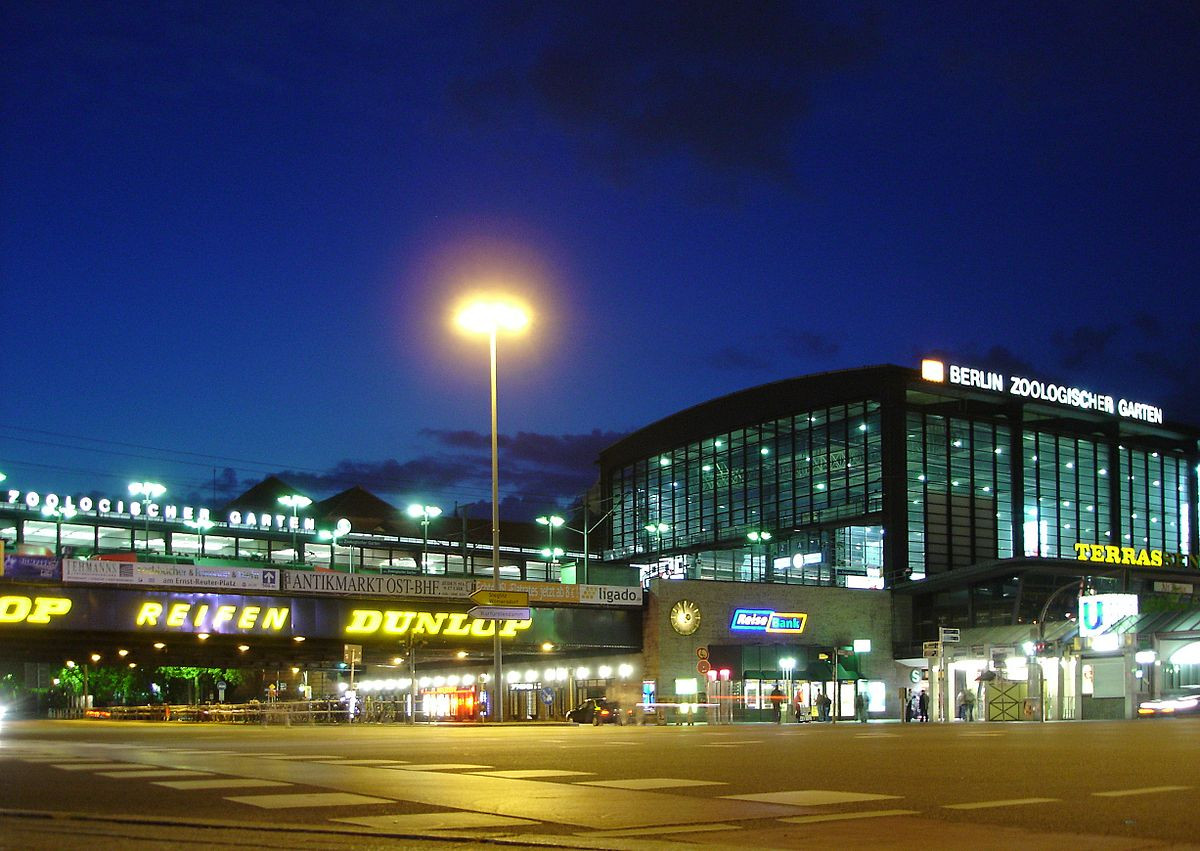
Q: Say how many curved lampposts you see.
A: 1